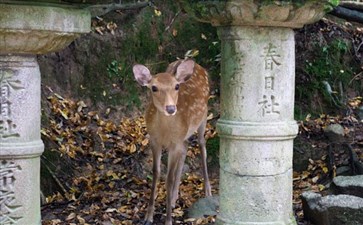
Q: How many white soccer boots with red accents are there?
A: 0